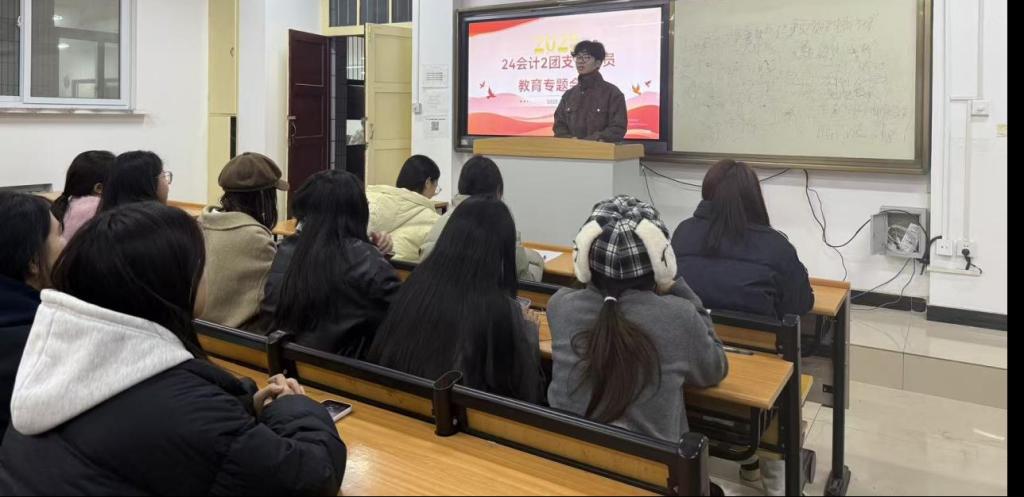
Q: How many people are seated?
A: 11